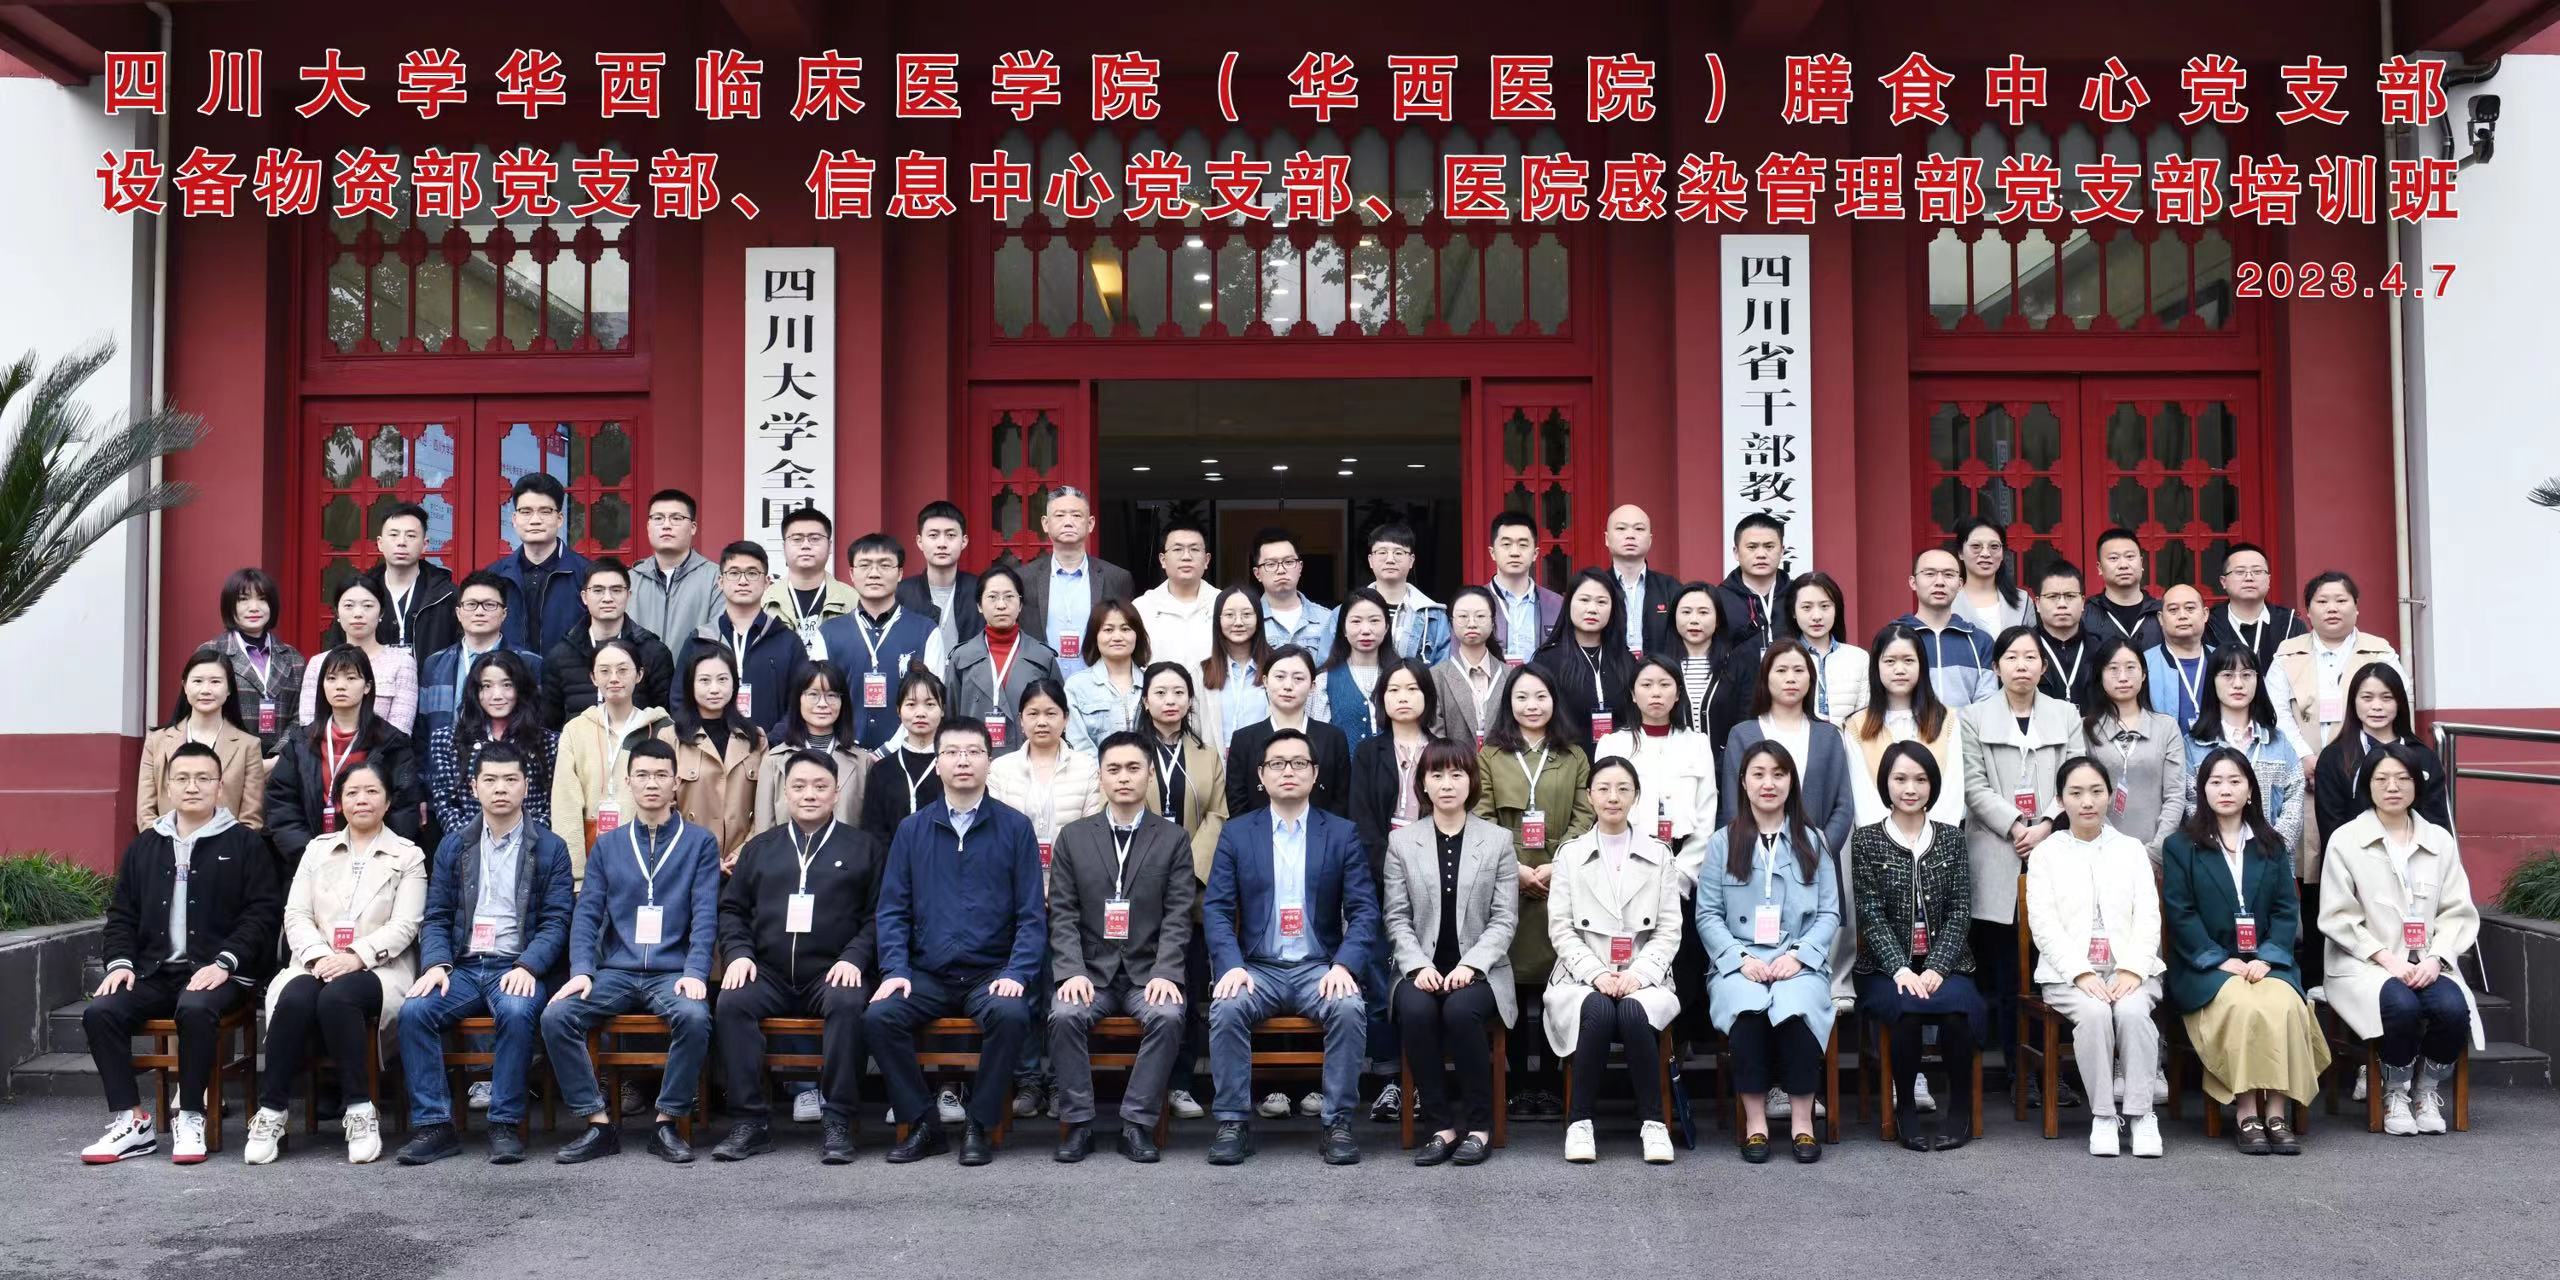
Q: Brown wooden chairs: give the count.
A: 15